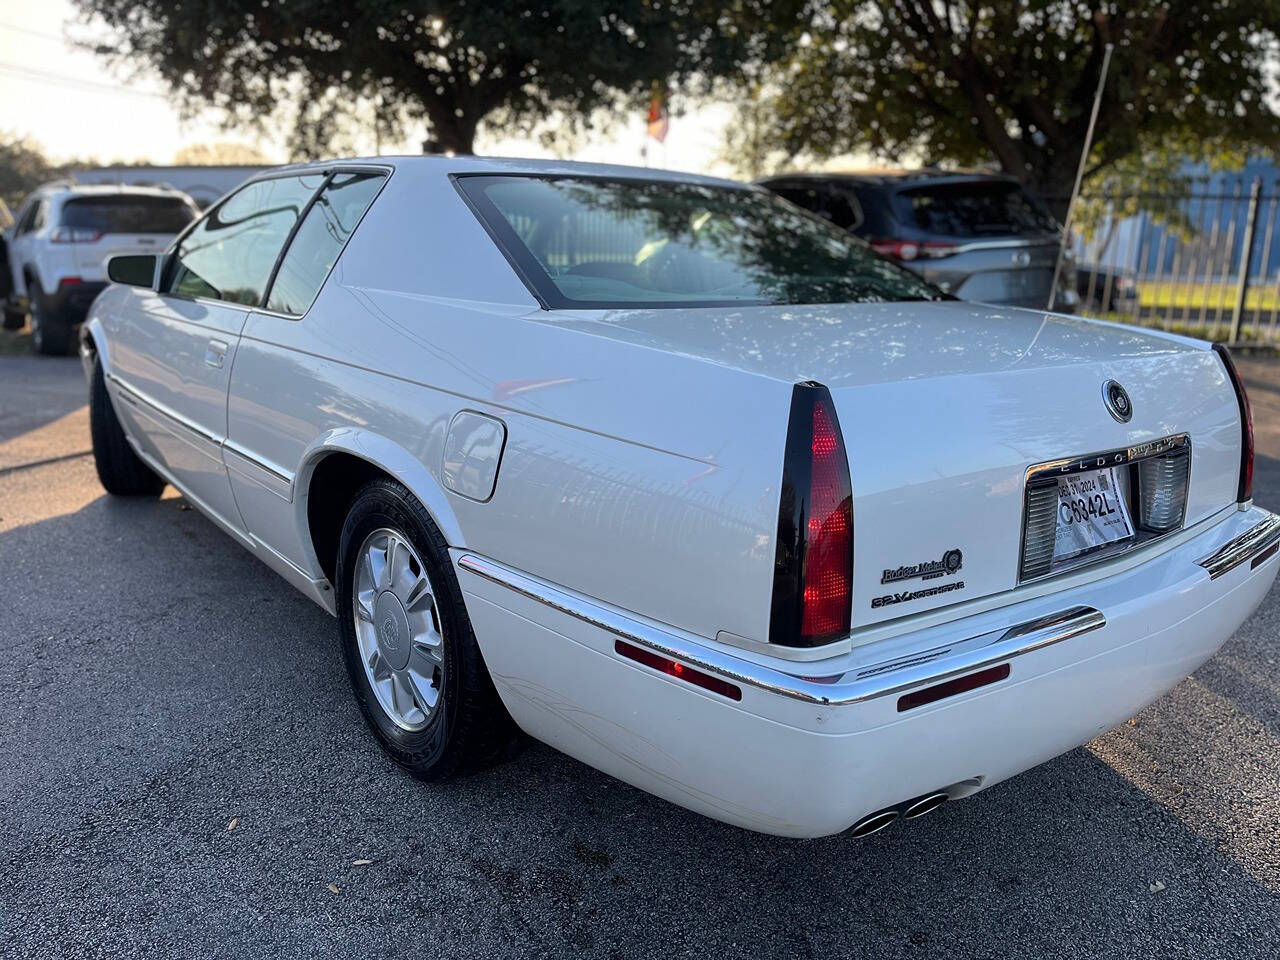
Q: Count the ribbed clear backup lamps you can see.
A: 2